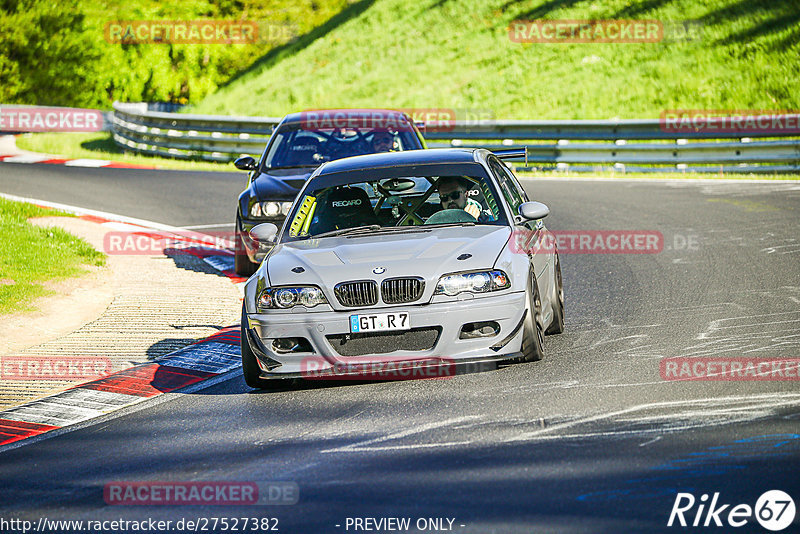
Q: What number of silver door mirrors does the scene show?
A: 2